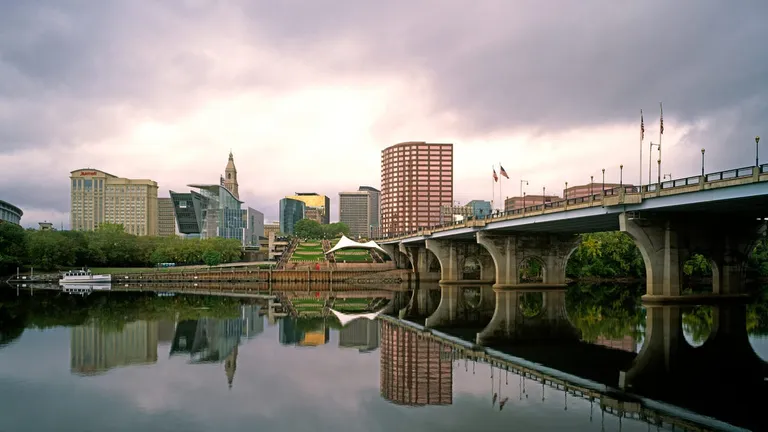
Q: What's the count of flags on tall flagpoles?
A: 4